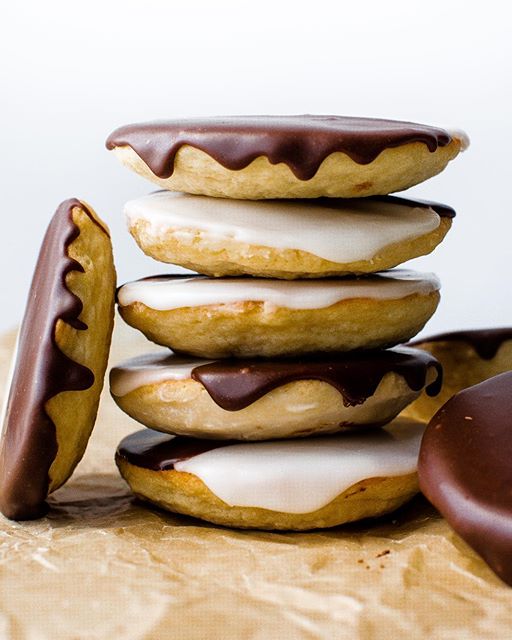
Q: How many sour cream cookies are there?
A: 8